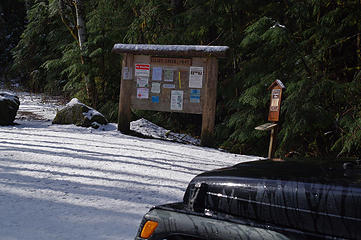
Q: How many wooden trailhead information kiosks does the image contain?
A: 1